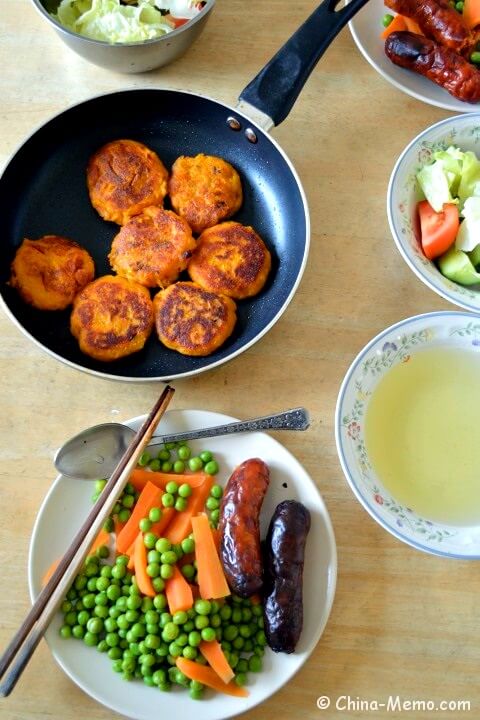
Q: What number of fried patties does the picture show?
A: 7